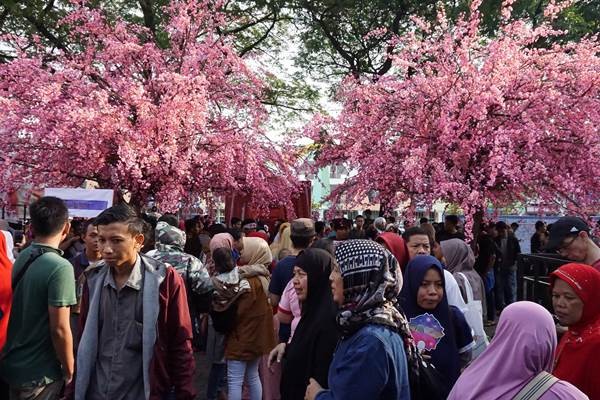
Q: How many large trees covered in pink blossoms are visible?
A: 2